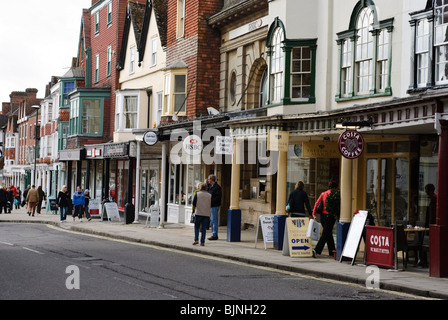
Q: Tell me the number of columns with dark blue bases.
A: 3